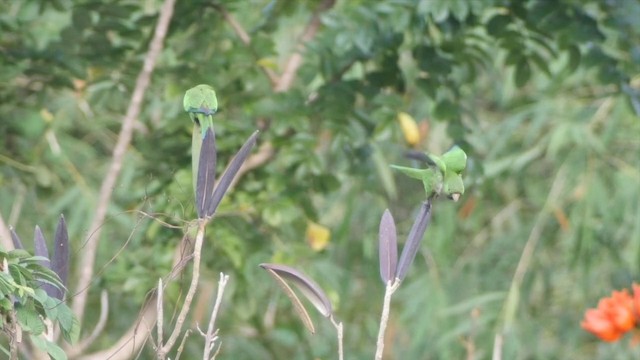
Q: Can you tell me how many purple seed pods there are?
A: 8